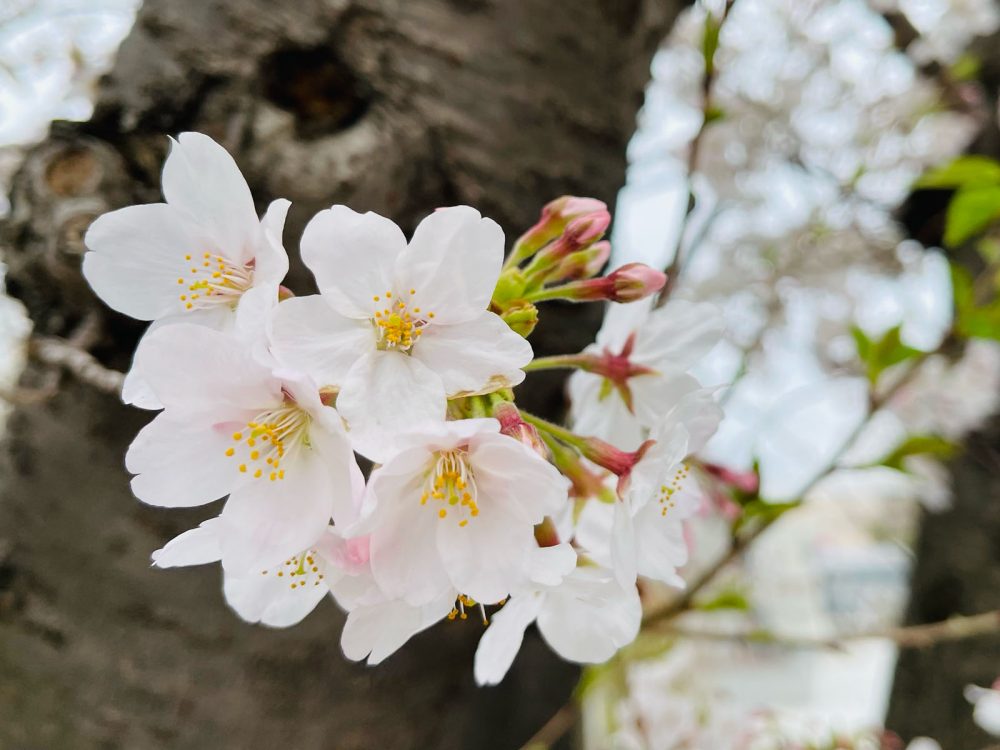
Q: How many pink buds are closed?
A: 4